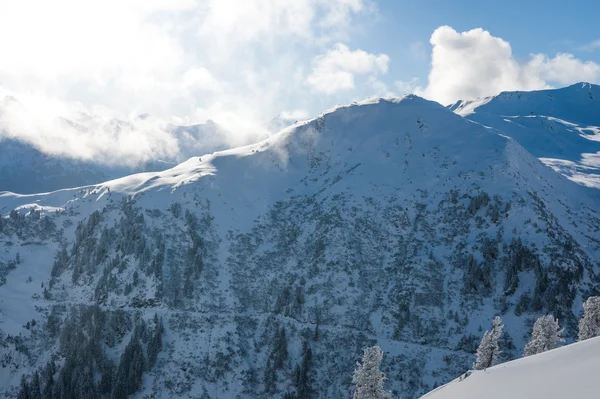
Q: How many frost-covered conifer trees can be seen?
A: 4